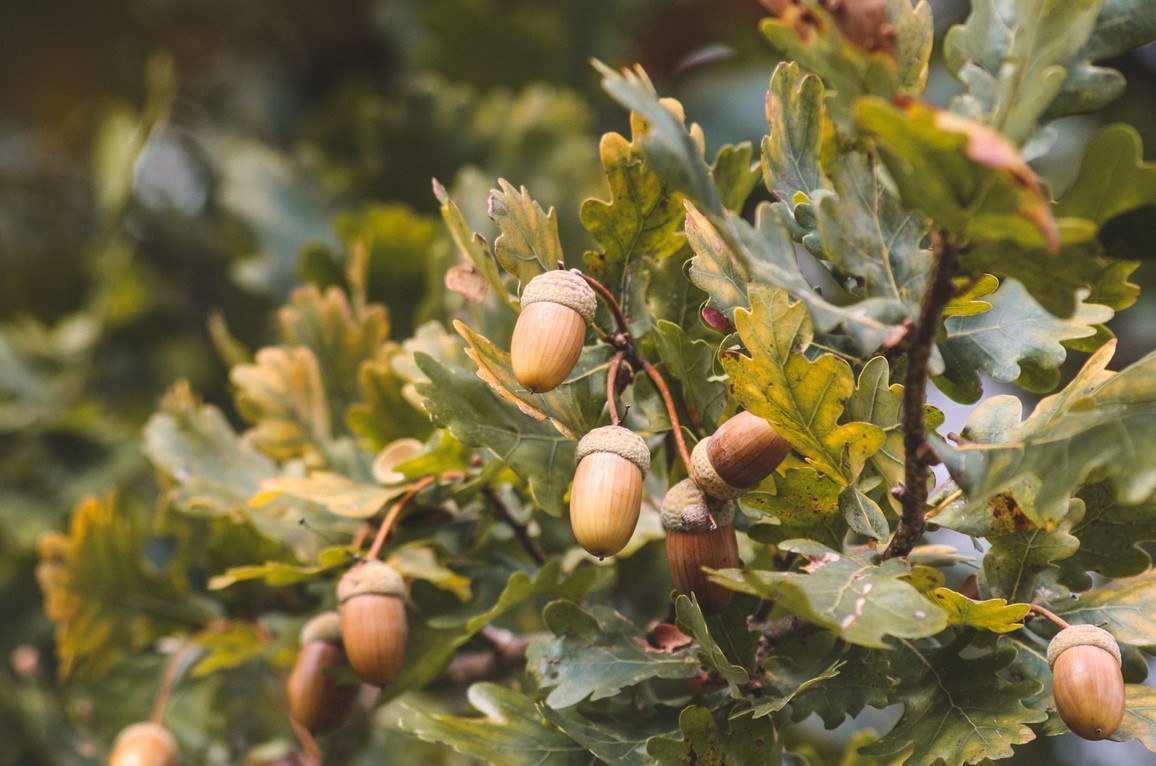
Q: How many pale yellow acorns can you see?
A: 2